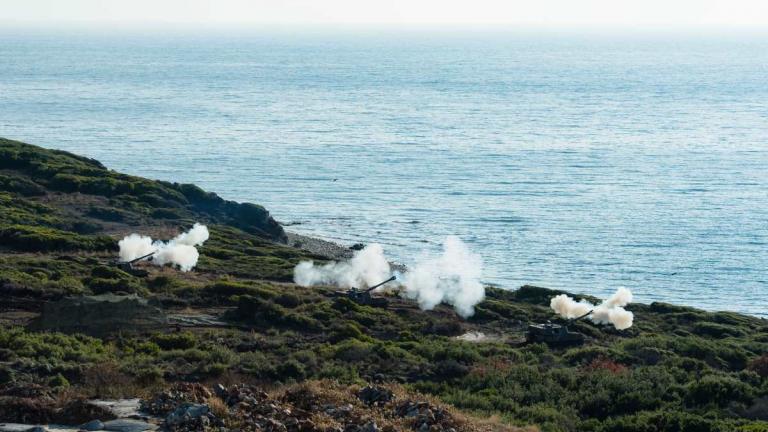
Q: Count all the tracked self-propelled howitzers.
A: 3